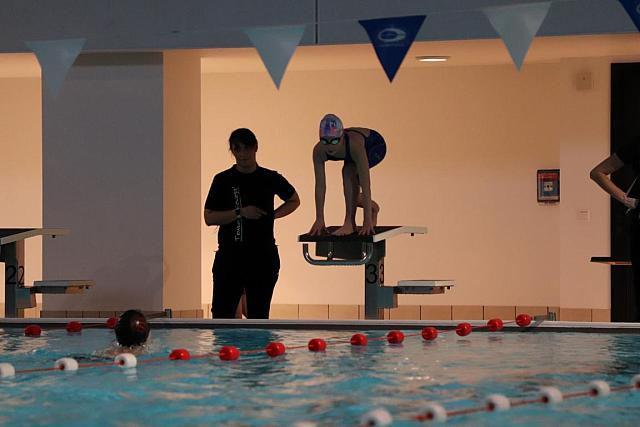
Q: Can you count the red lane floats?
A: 13